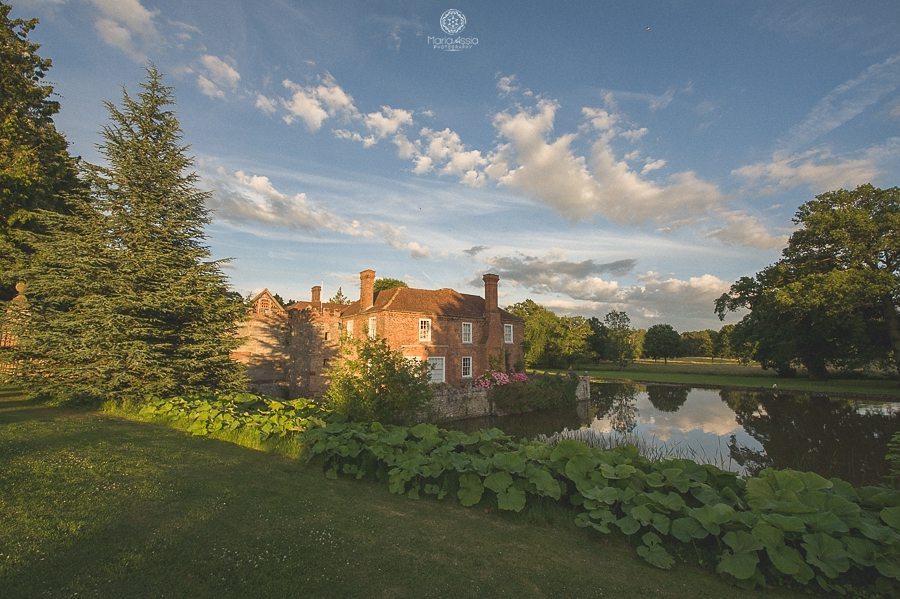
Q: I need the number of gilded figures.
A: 0